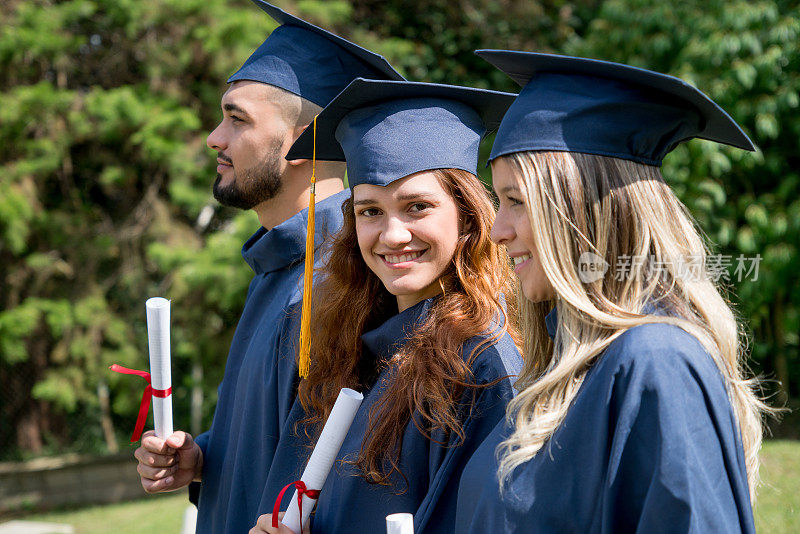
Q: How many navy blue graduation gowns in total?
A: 3